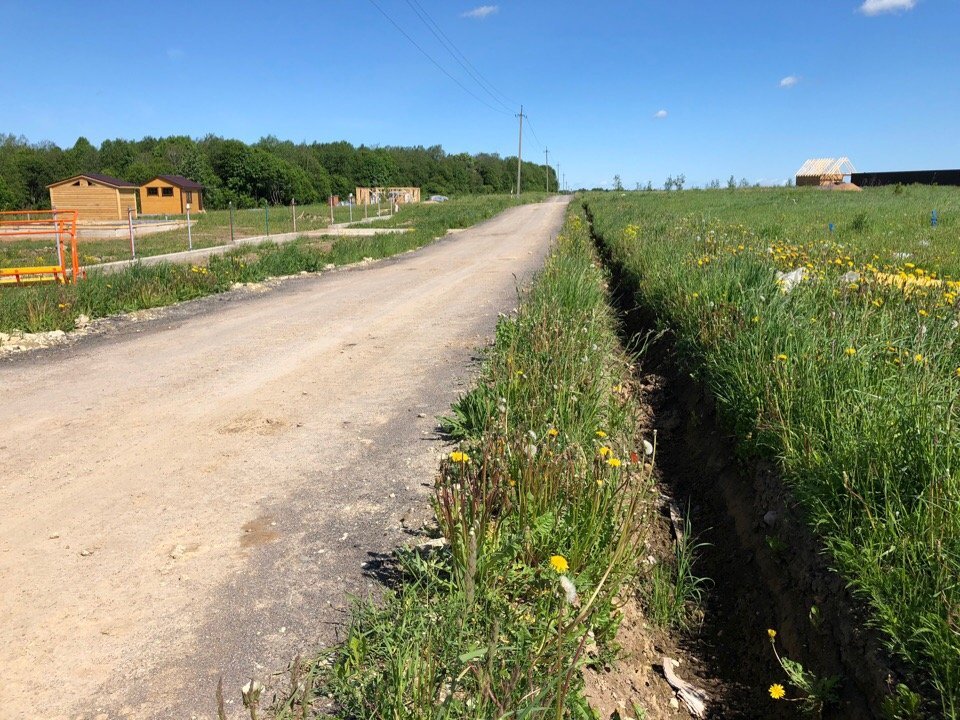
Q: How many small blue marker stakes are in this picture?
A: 2